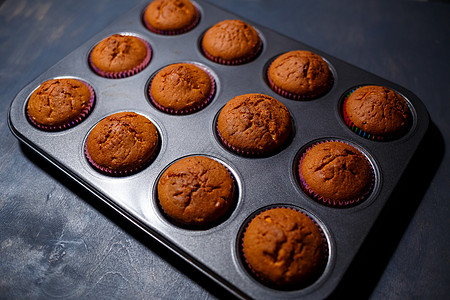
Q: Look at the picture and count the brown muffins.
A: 12